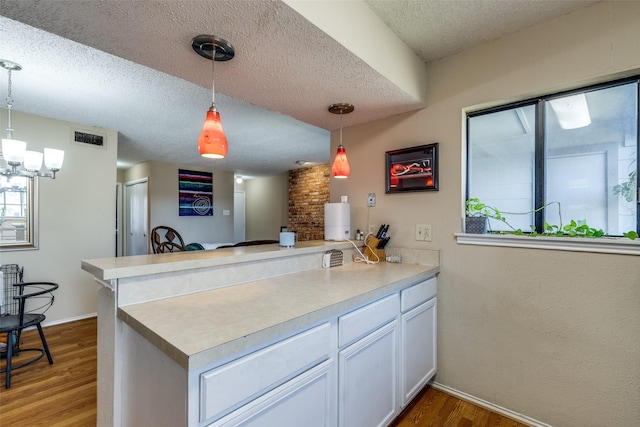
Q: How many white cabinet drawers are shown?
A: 3